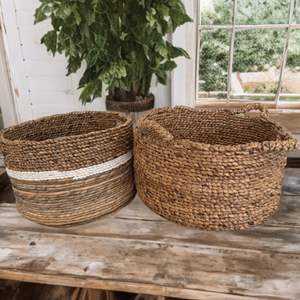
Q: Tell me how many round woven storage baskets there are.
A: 2